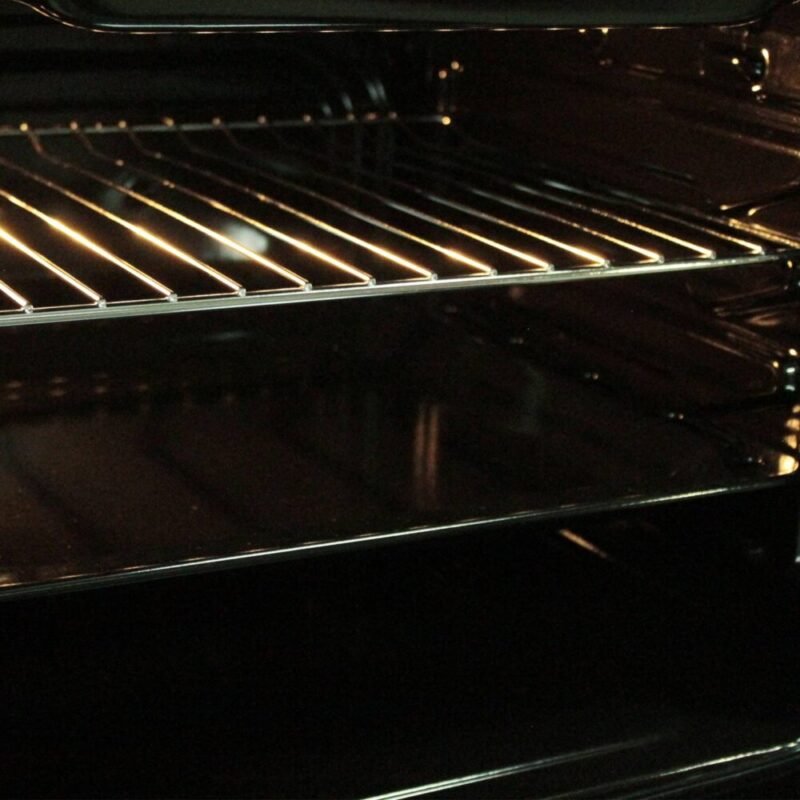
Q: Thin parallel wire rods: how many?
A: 13